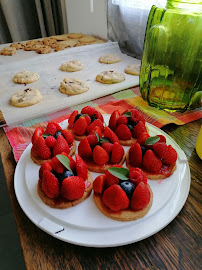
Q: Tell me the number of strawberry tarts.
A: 7